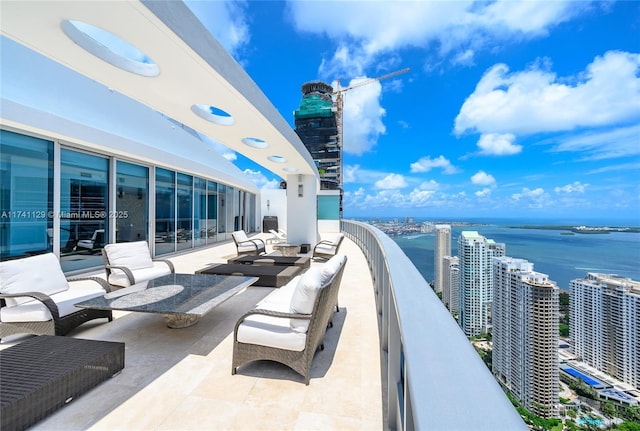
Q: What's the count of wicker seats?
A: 5